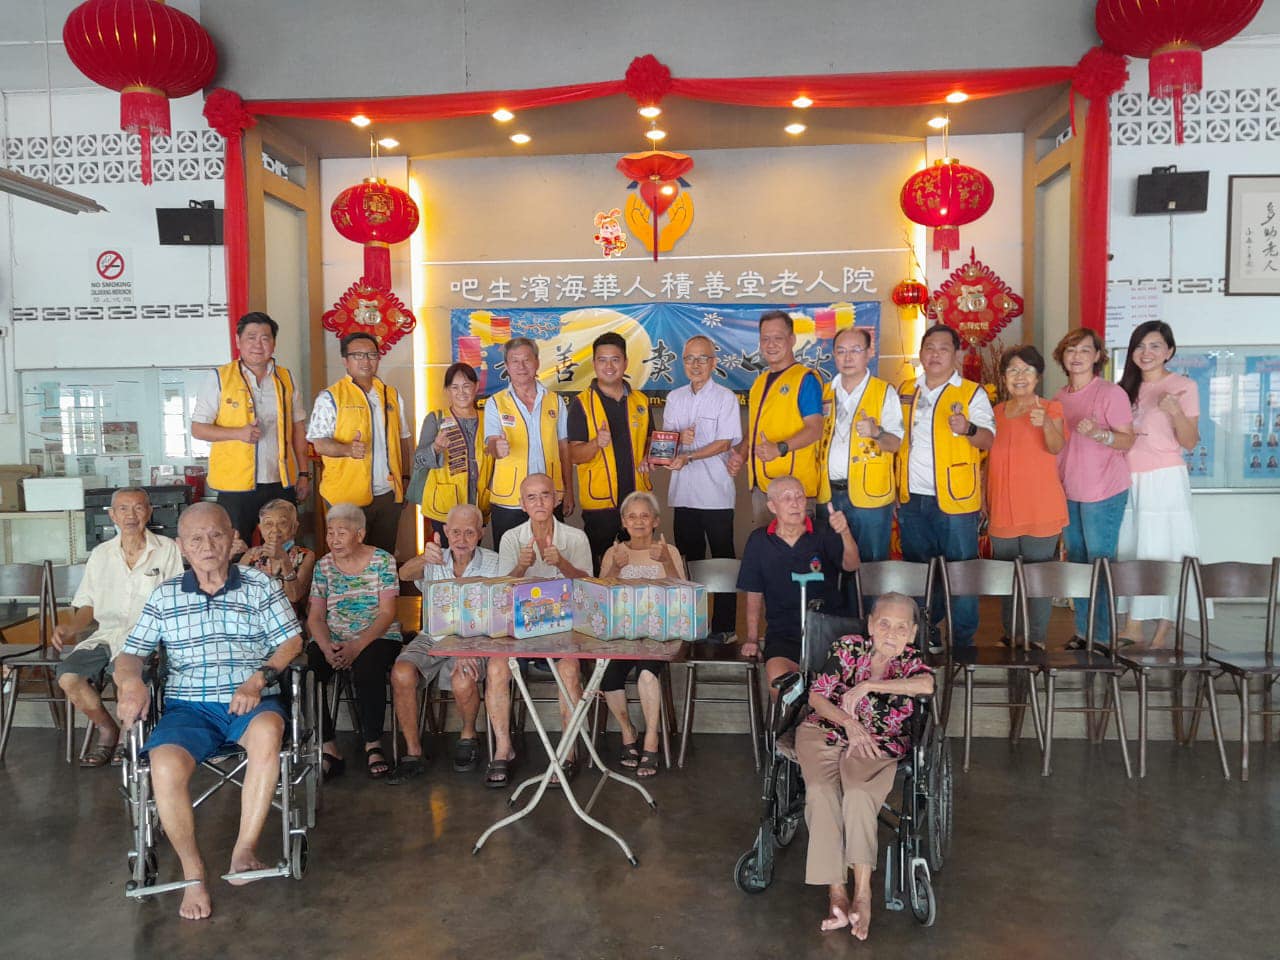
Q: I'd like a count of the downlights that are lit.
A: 10